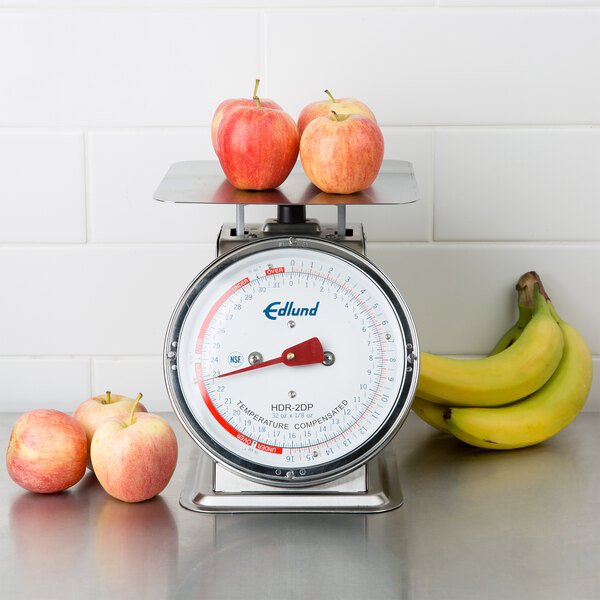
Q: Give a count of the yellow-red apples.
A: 7